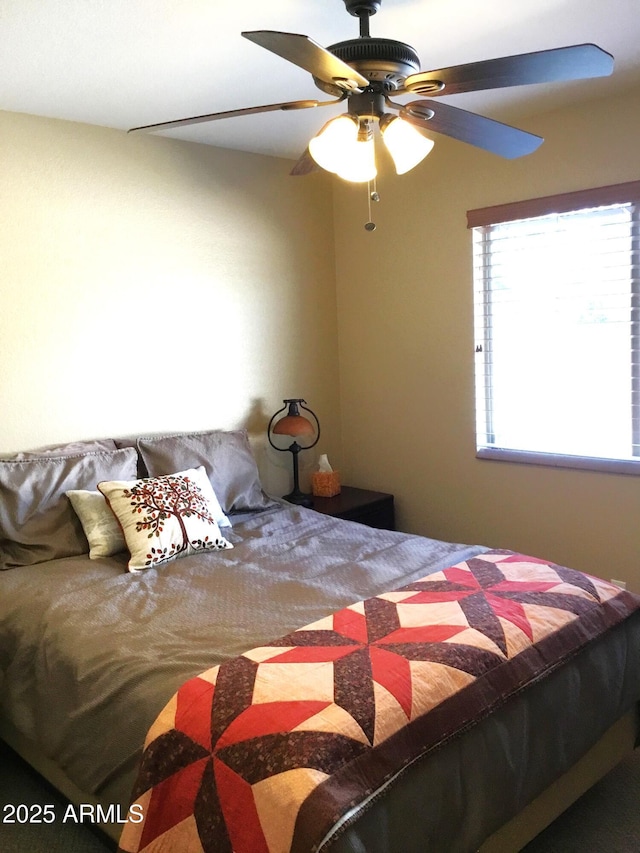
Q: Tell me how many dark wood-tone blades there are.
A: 5